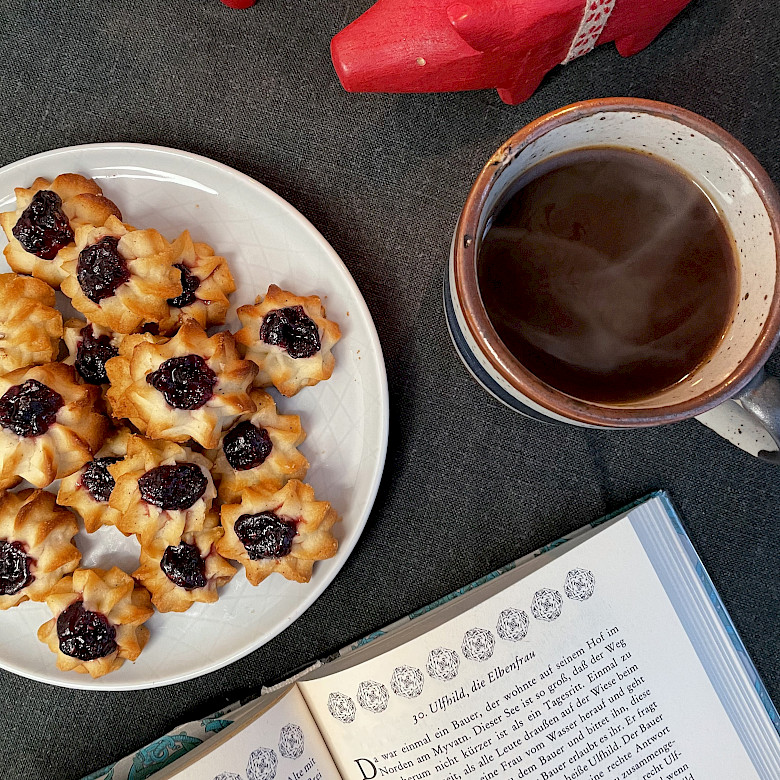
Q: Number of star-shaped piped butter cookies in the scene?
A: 15